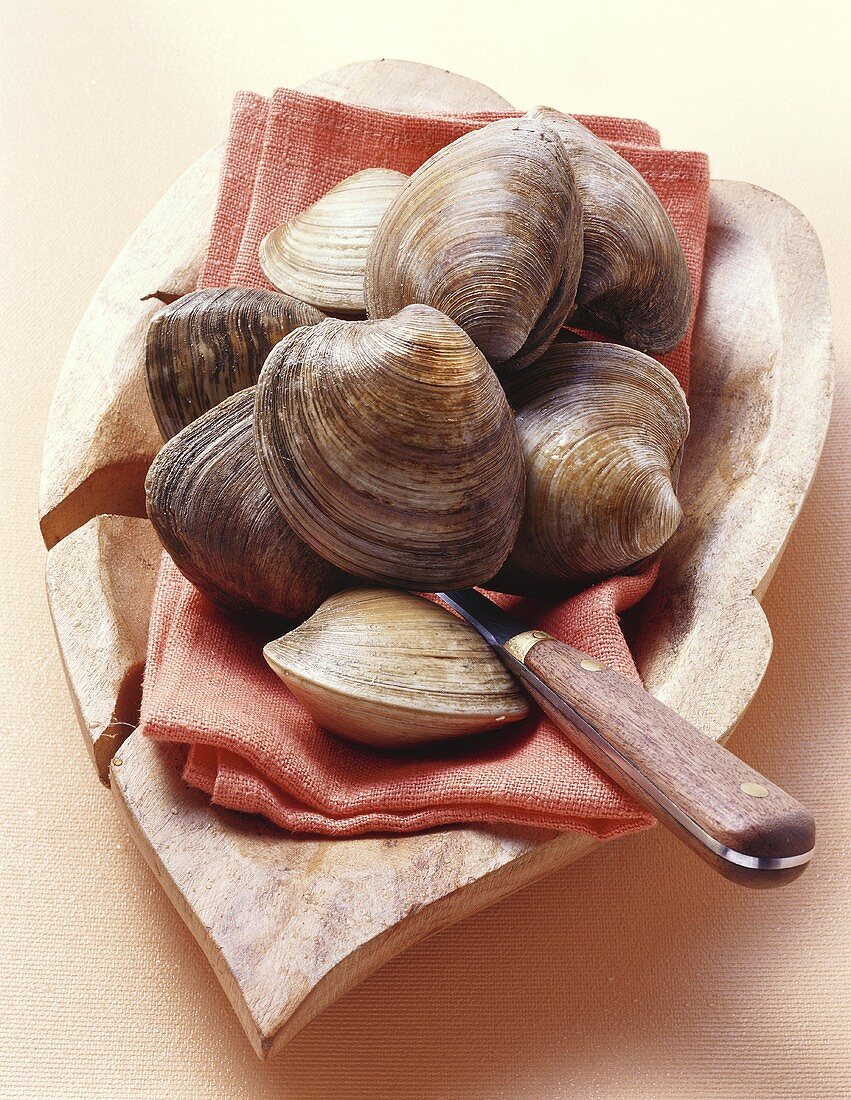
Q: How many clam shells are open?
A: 0